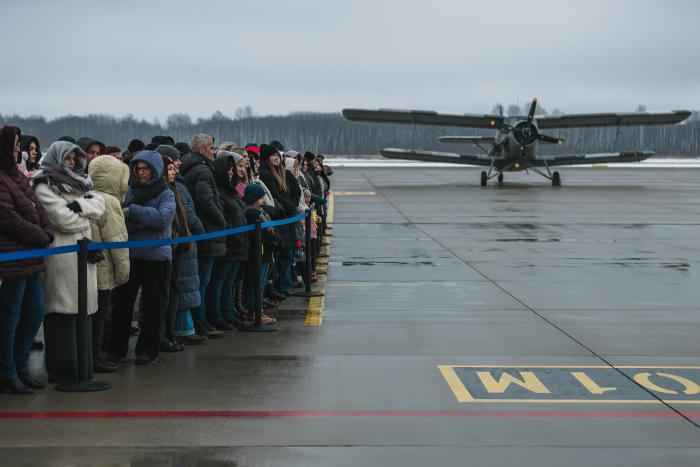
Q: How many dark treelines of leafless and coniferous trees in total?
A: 1